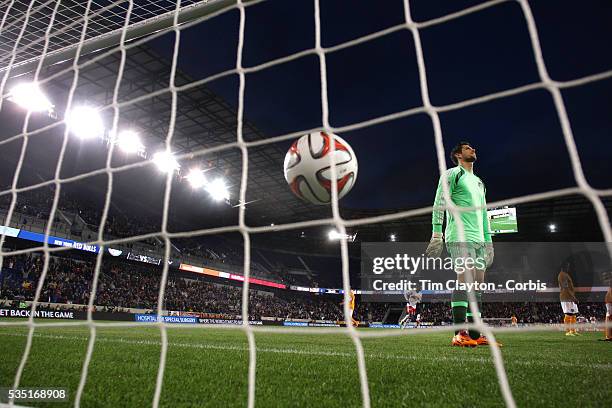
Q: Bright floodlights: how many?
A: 6